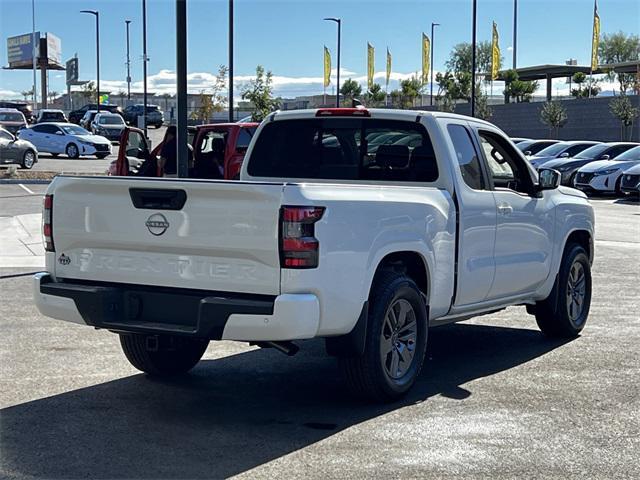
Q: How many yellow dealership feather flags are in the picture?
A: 6